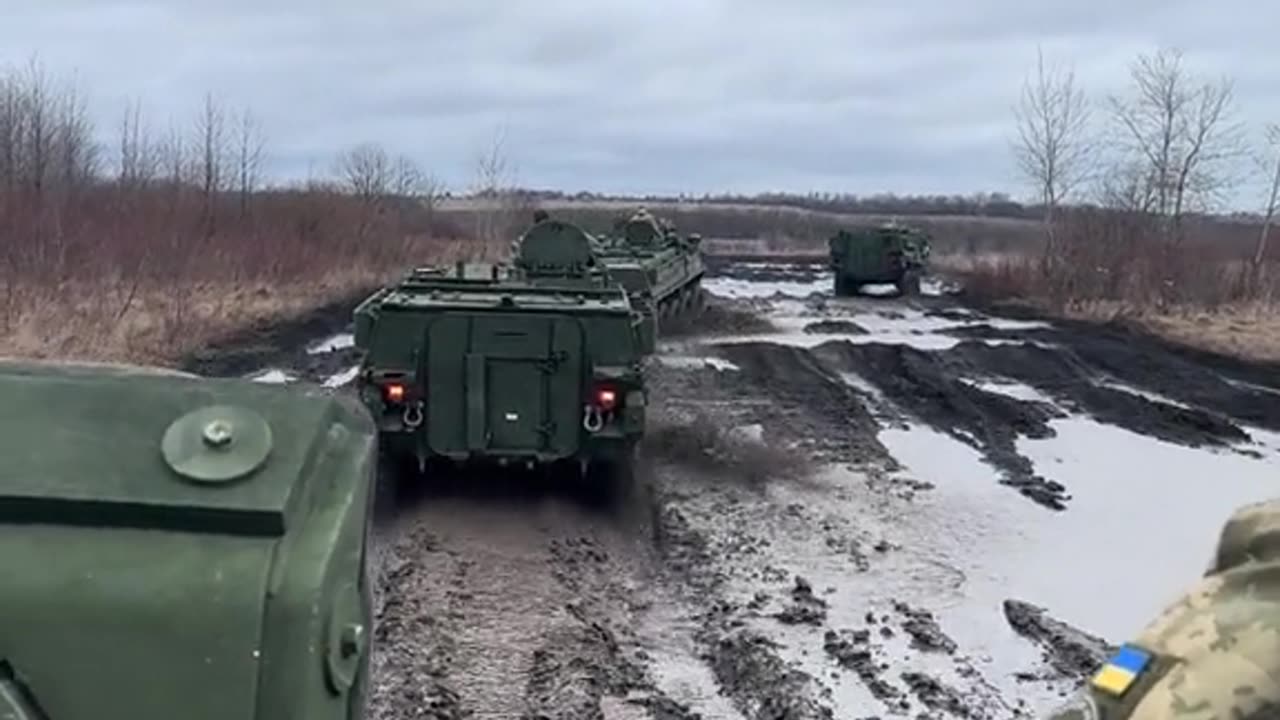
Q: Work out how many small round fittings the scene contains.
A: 2